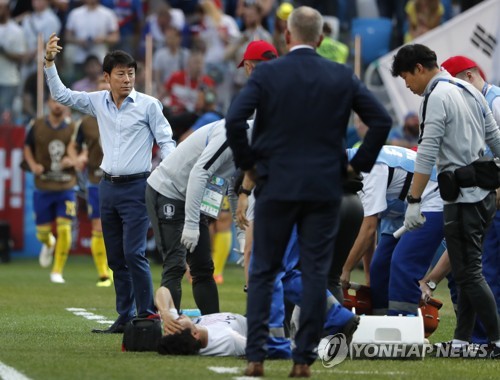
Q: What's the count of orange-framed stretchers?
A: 1